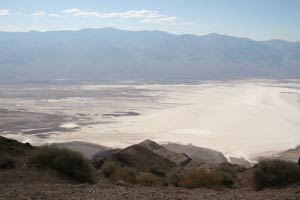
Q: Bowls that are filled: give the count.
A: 0